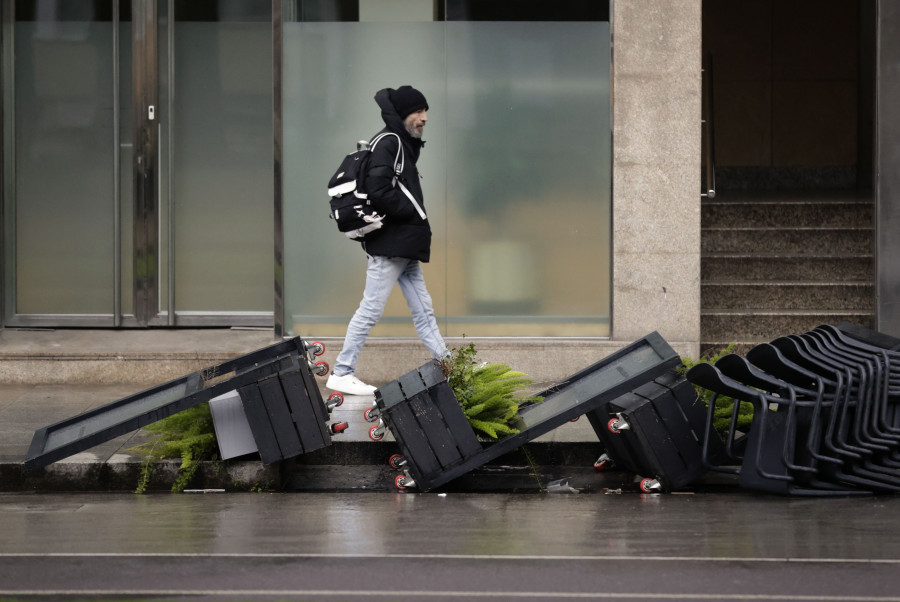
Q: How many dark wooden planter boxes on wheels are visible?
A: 3